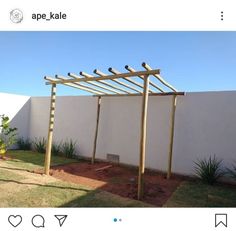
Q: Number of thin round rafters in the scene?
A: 8